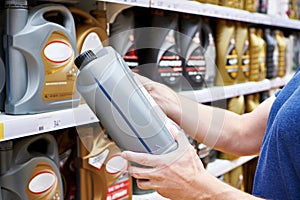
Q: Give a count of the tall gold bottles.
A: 2